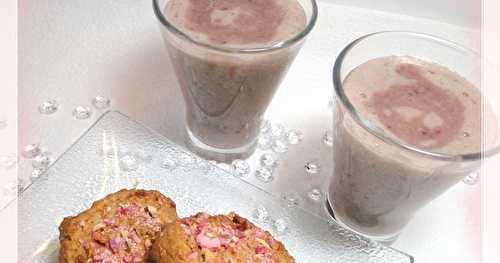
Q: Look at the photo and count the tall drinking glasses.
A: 2